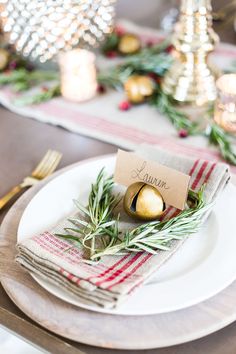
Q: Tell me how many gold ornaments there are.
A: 4